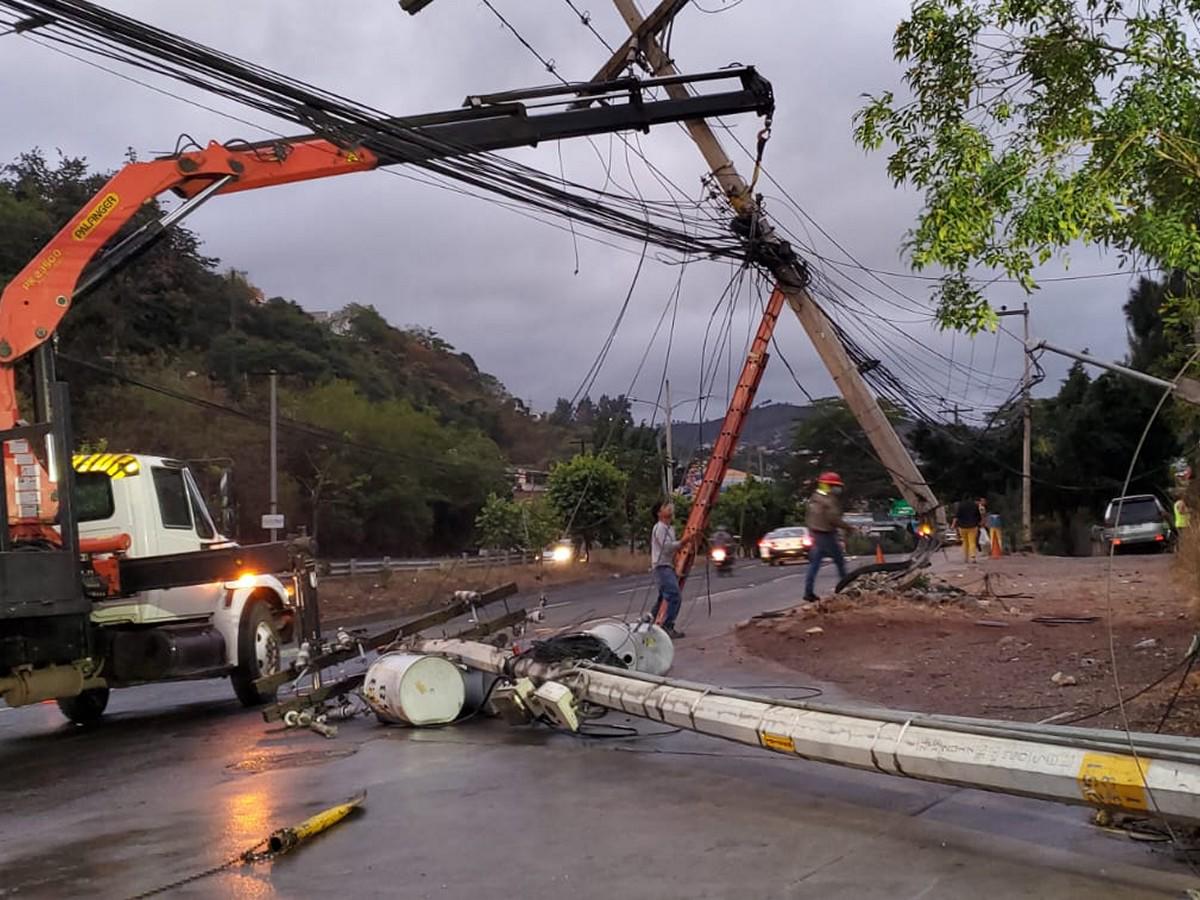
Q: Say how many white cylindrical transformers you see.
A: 2